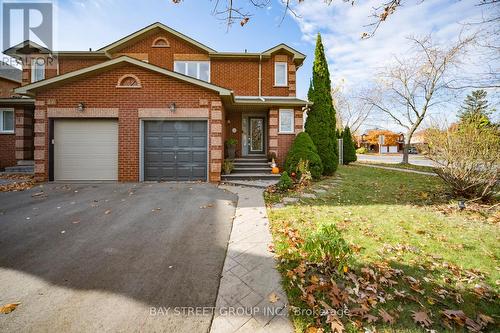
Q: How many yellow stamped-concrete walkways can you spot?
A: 0